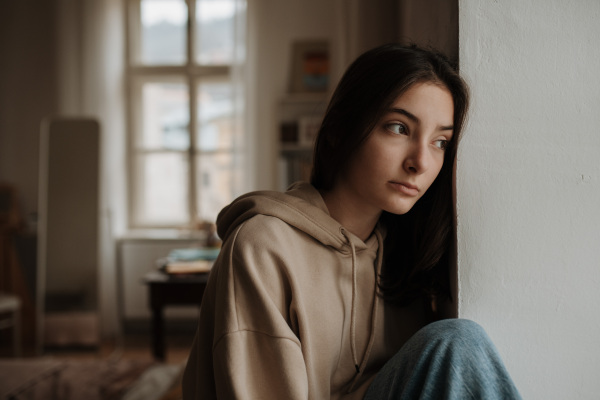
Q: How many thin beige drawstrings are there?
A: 2